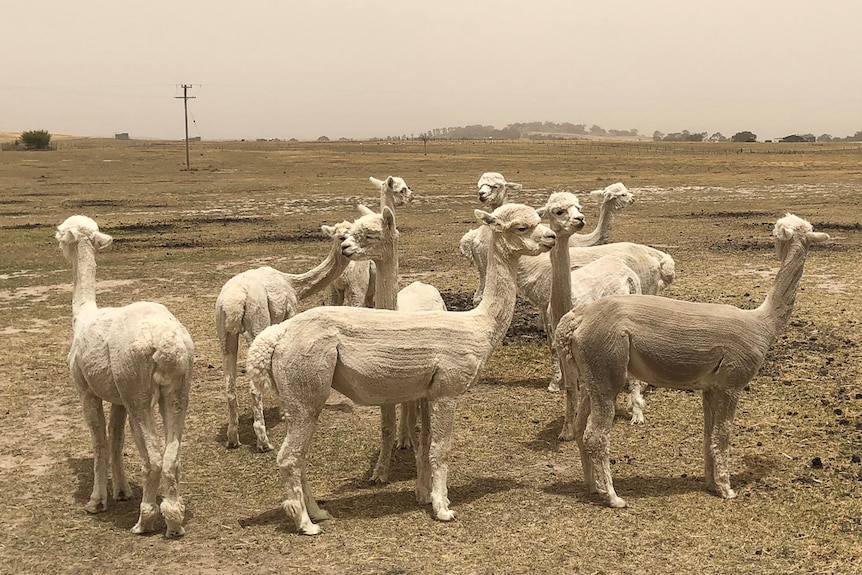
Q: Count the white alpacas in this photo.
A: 9